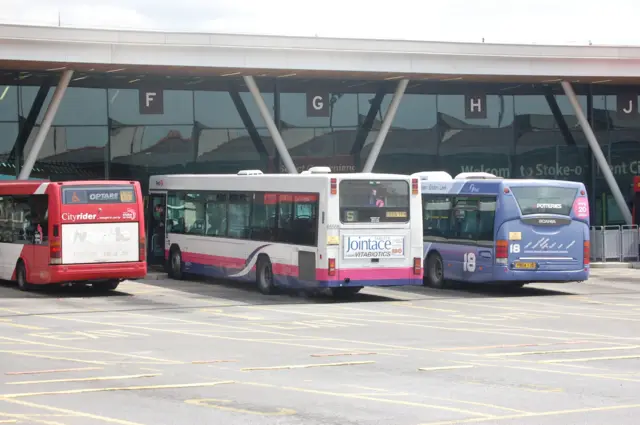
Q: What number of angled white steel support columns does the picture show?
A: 4